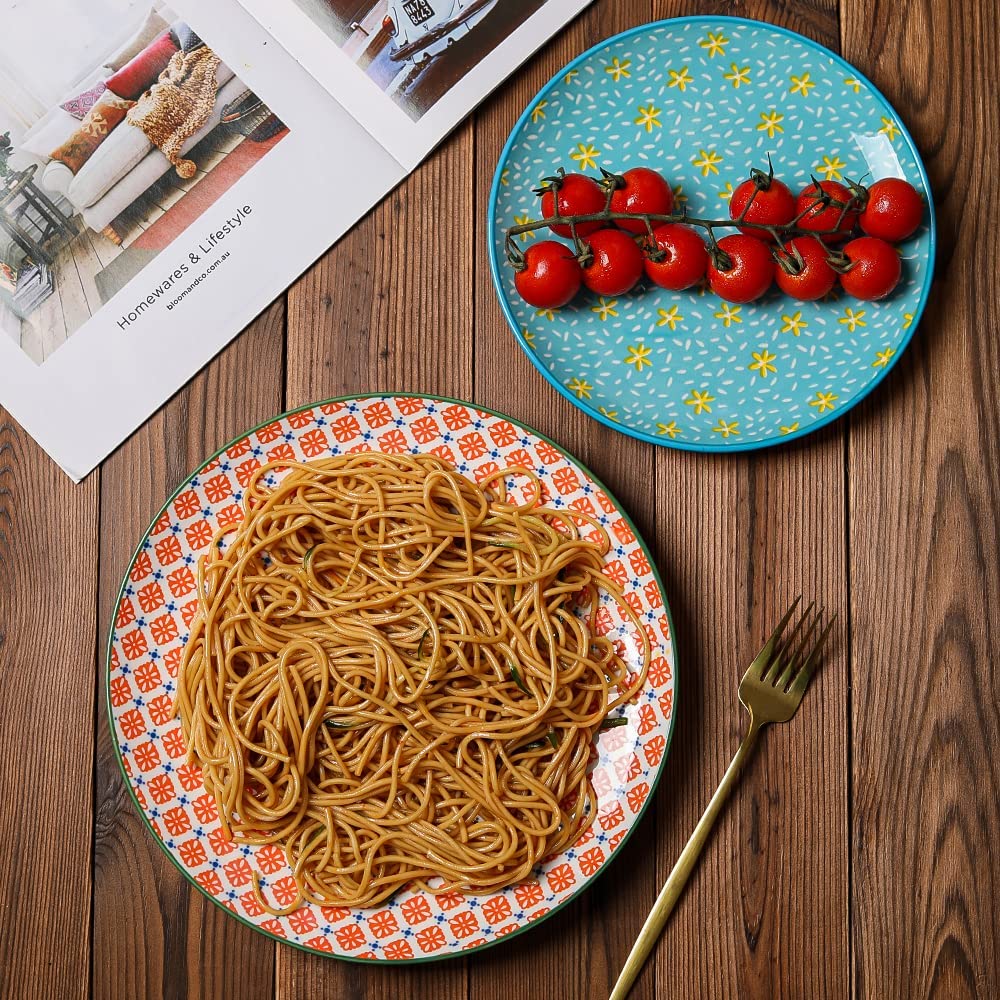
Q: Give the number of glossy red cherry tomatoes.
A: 11